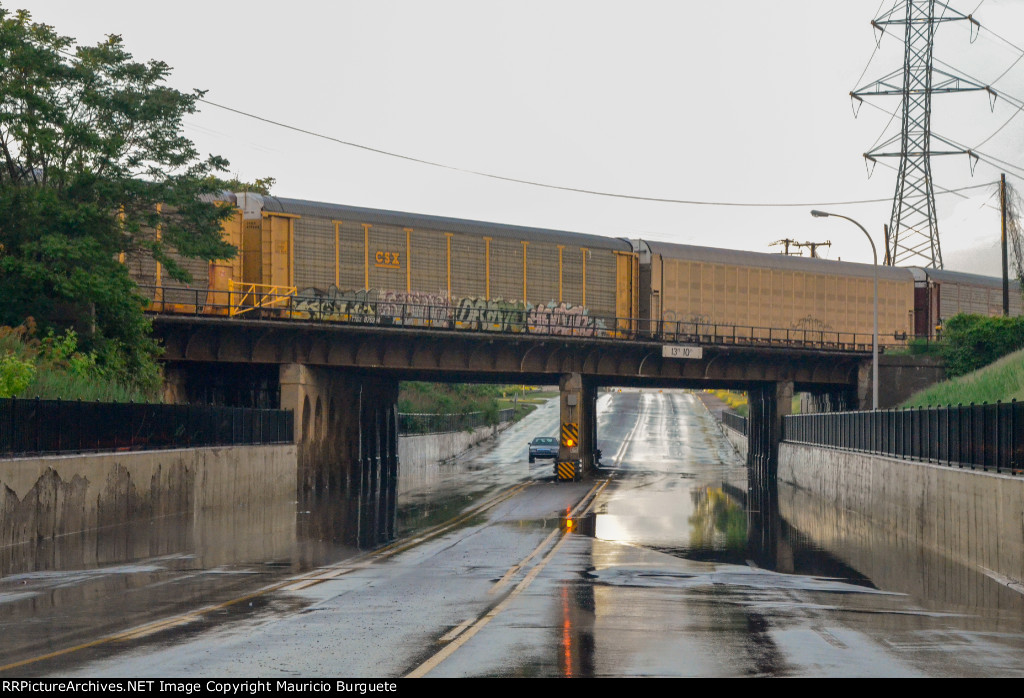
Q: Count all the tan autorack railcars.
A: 1